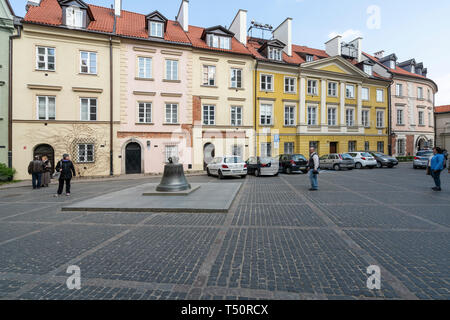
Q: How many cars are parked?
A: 7